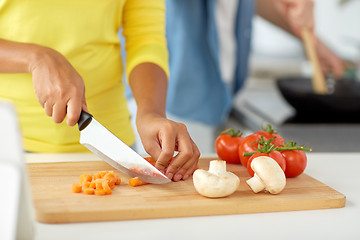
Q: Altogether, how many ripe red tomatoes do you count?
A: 5